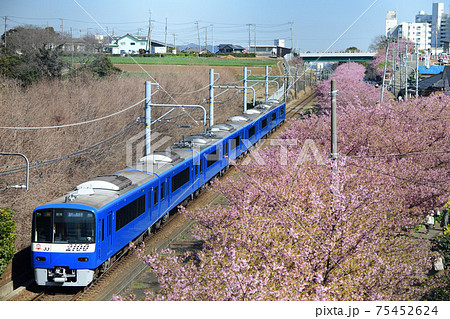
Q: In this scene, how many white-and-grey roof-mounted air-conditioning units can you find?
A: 8